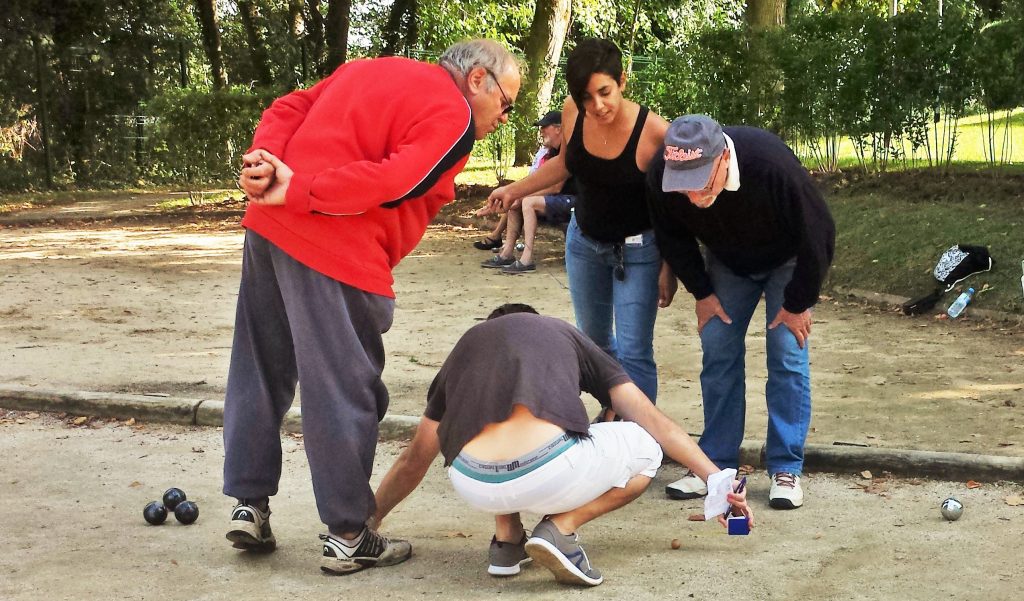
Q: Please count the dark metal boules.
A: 3